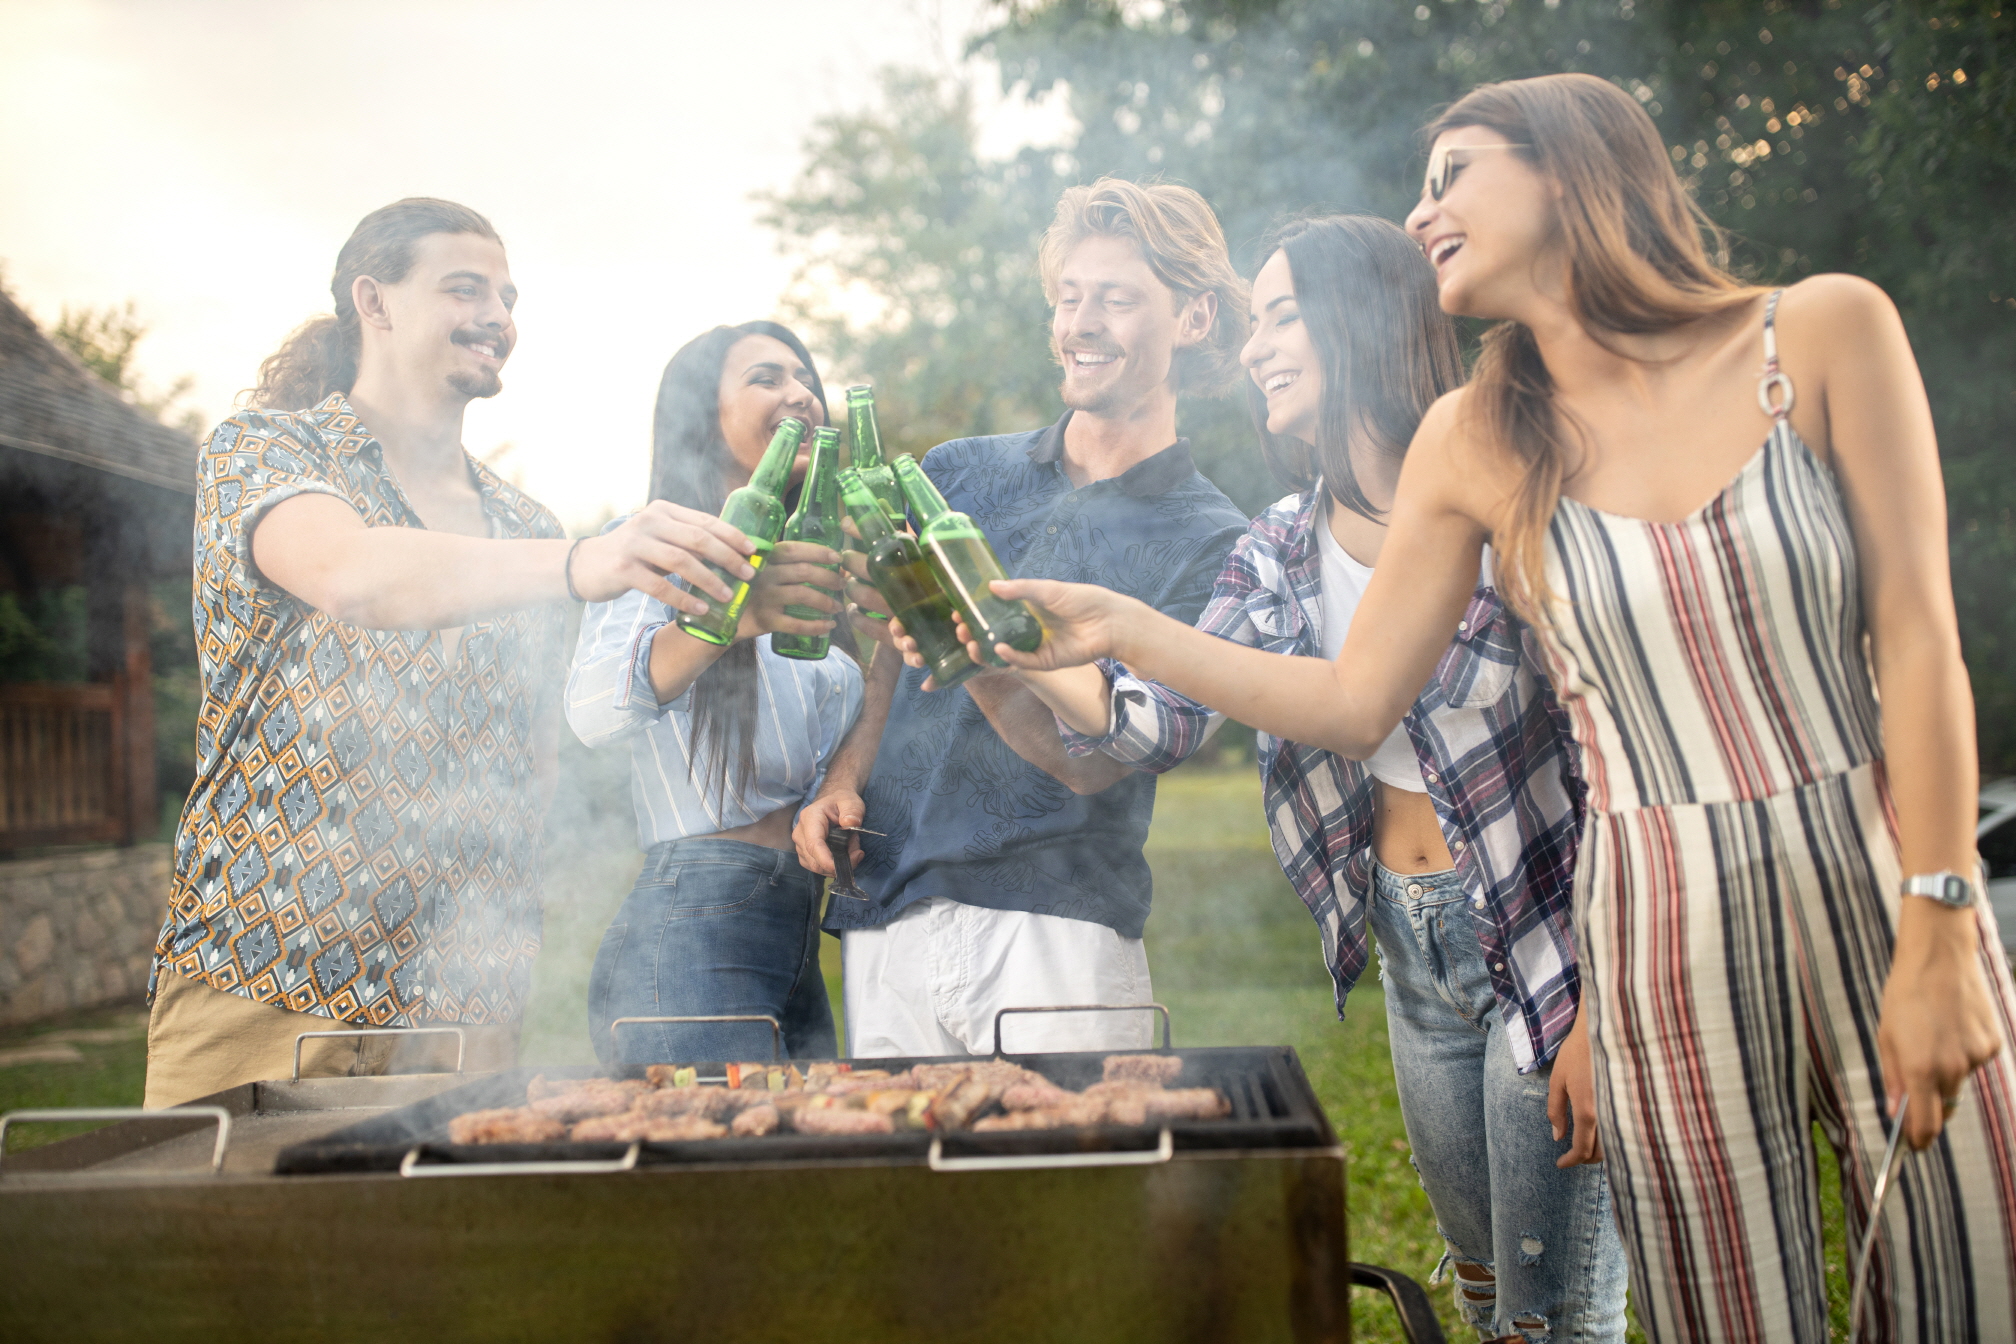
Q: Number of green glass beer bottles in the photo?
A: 5